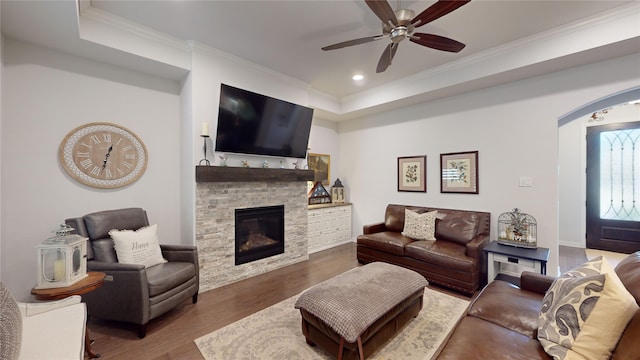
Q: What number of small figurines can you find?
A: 5